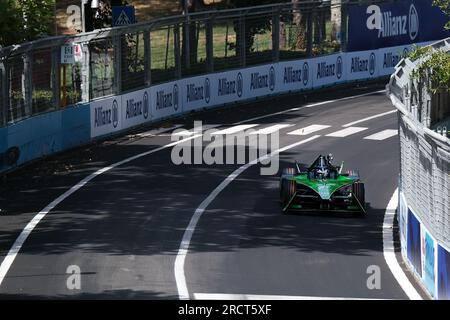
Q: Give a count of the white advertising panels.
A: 10